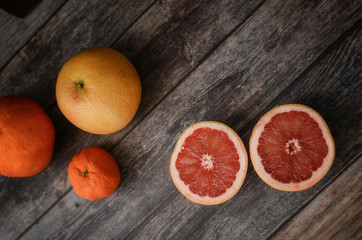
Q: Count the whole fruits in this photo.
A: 3